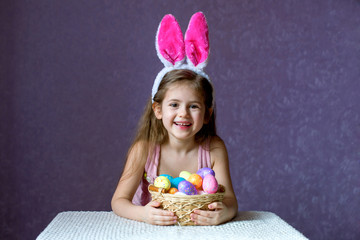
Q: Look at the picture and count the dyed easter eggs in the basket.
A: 9